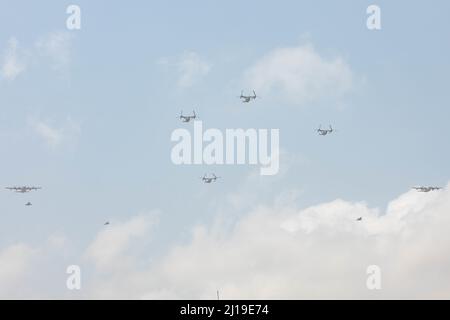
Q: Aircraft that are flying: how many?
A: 9